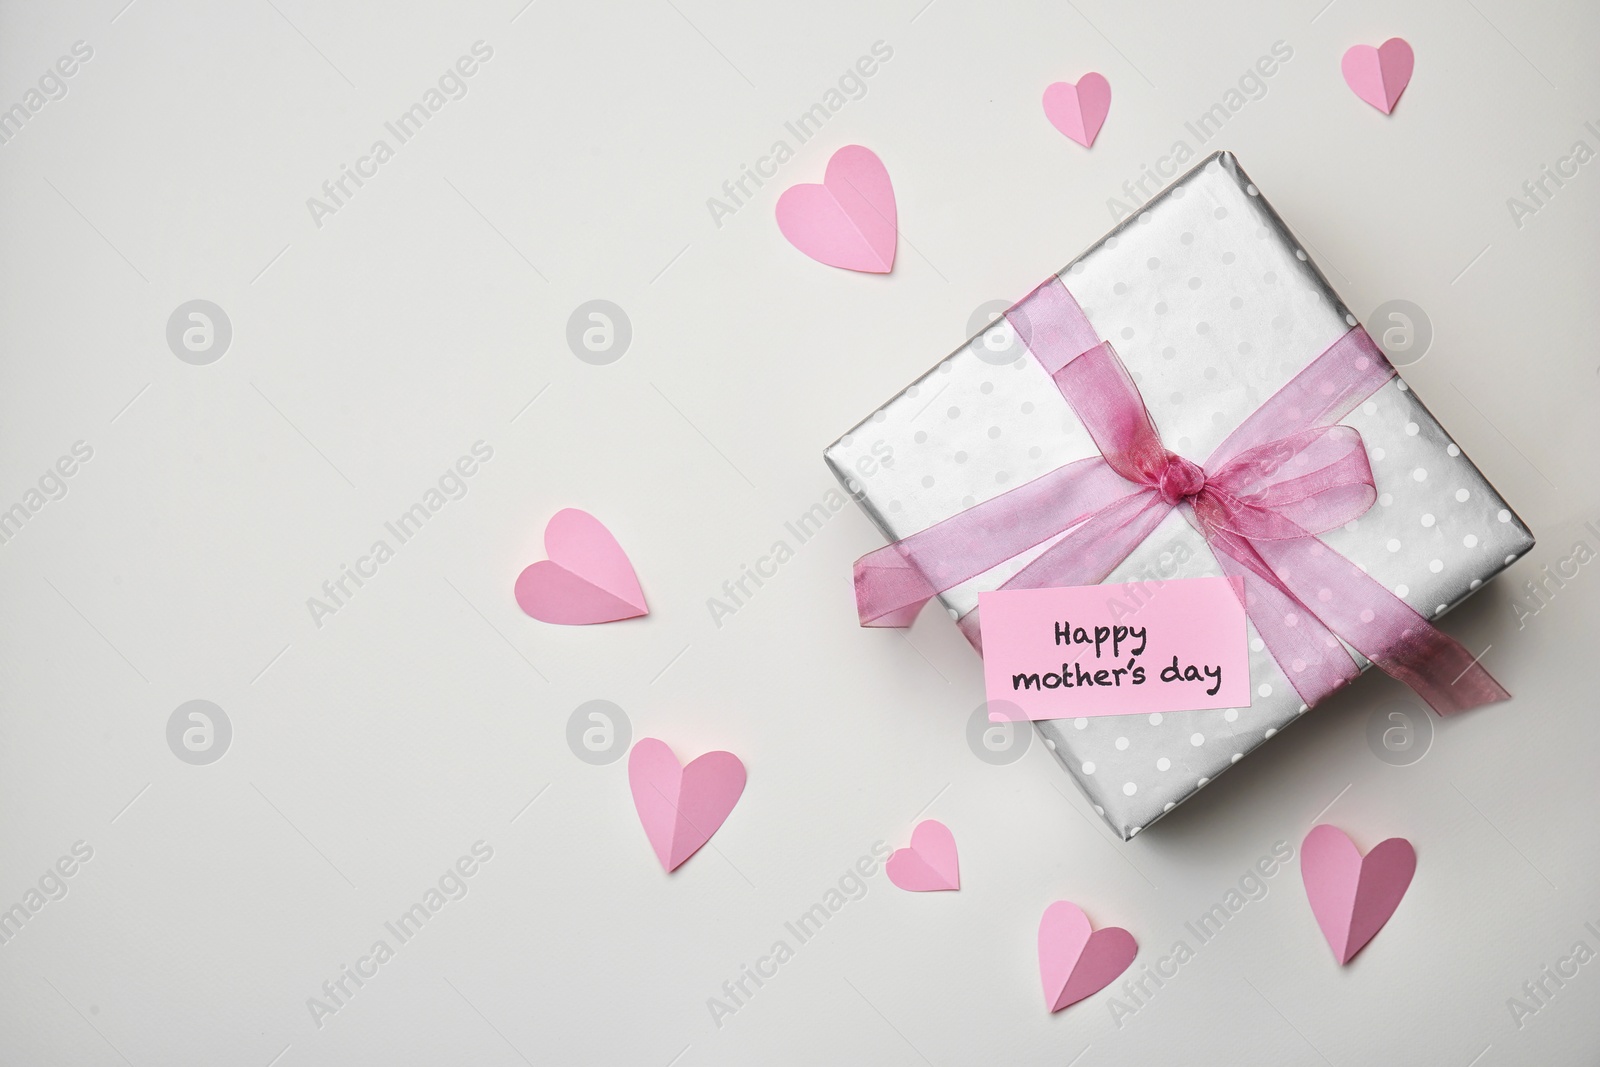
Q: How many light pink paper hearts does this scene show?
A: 8